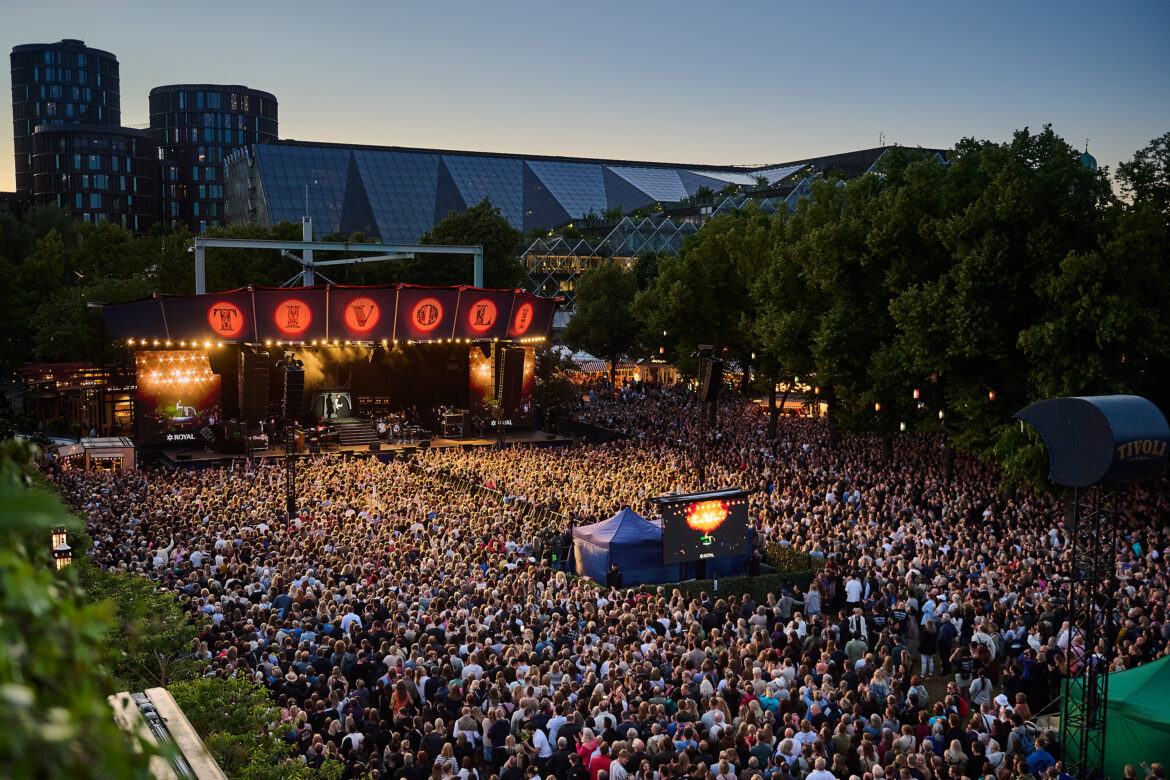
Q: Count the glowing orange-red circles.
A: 6